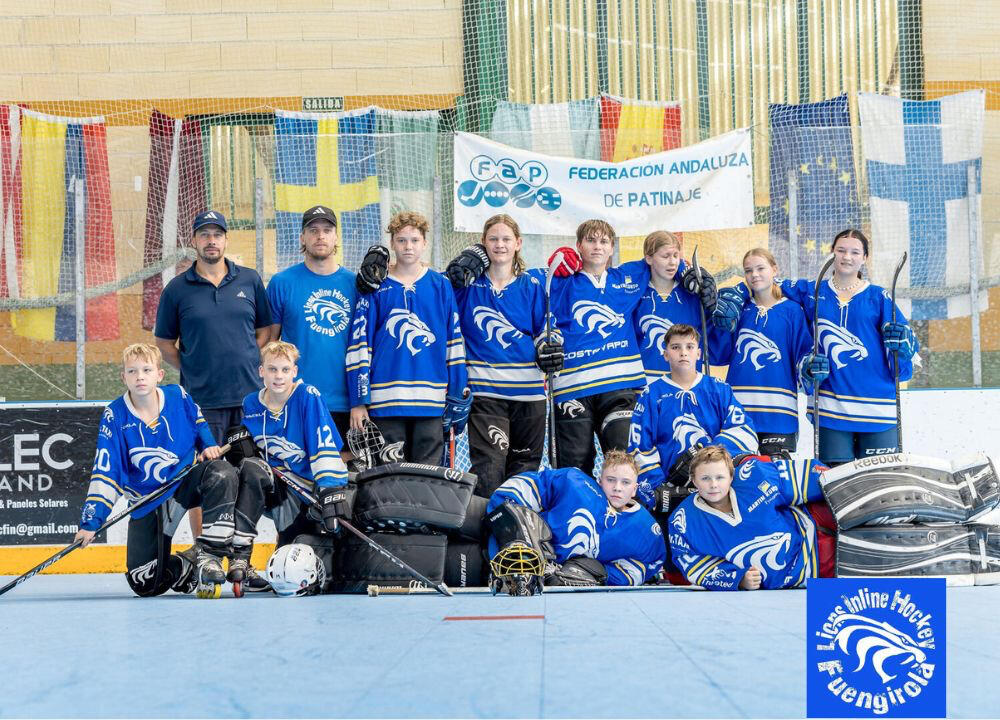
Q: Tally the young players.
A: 11